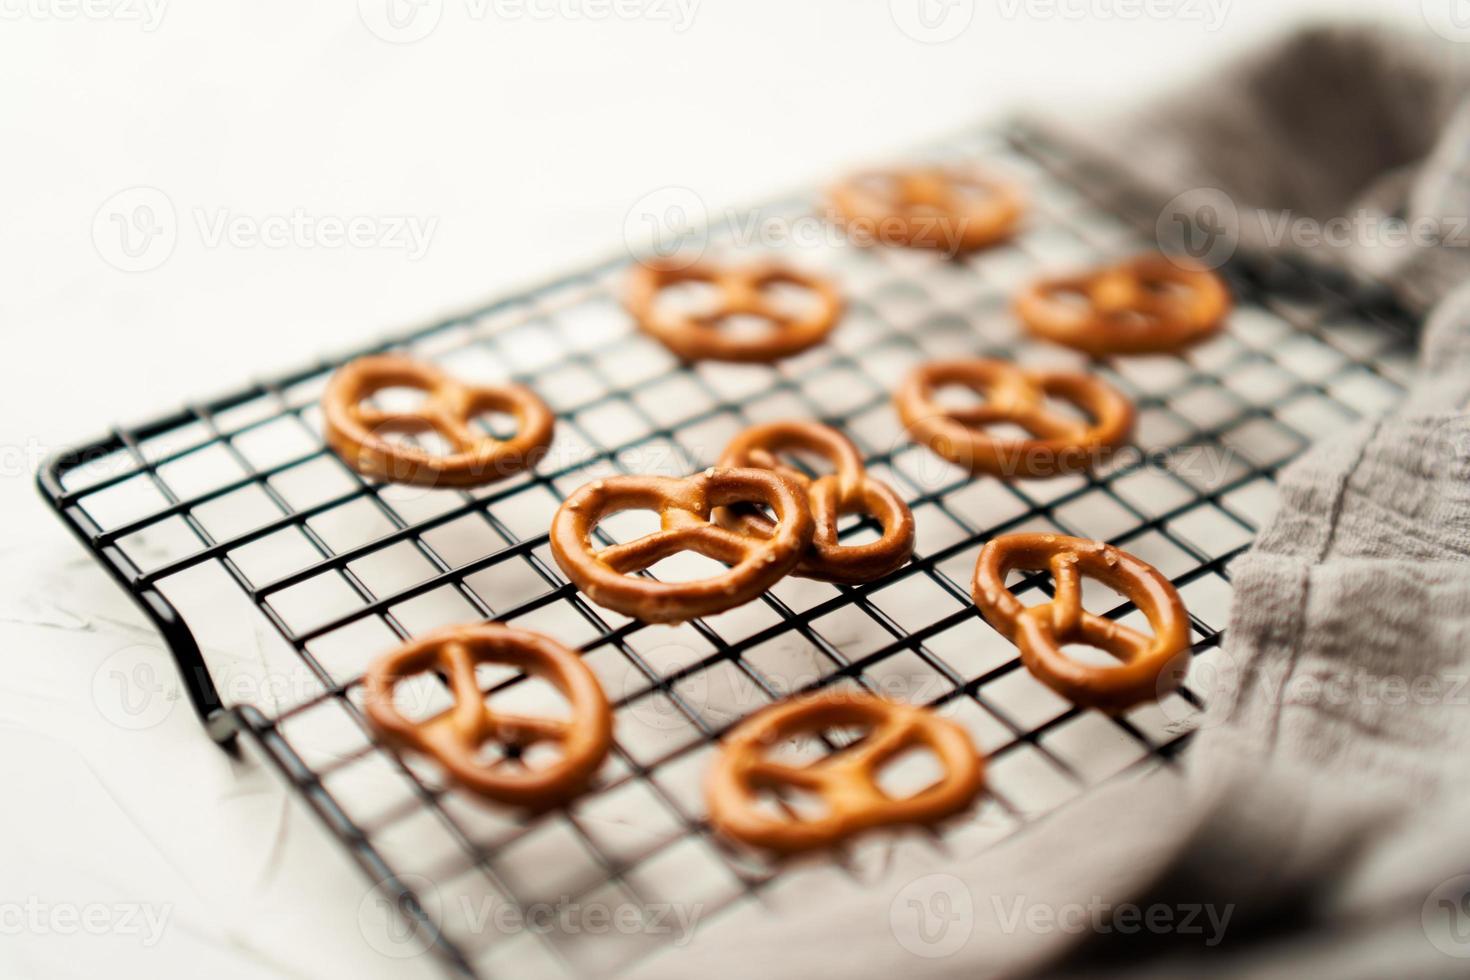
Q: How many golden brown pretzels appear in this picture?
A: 10